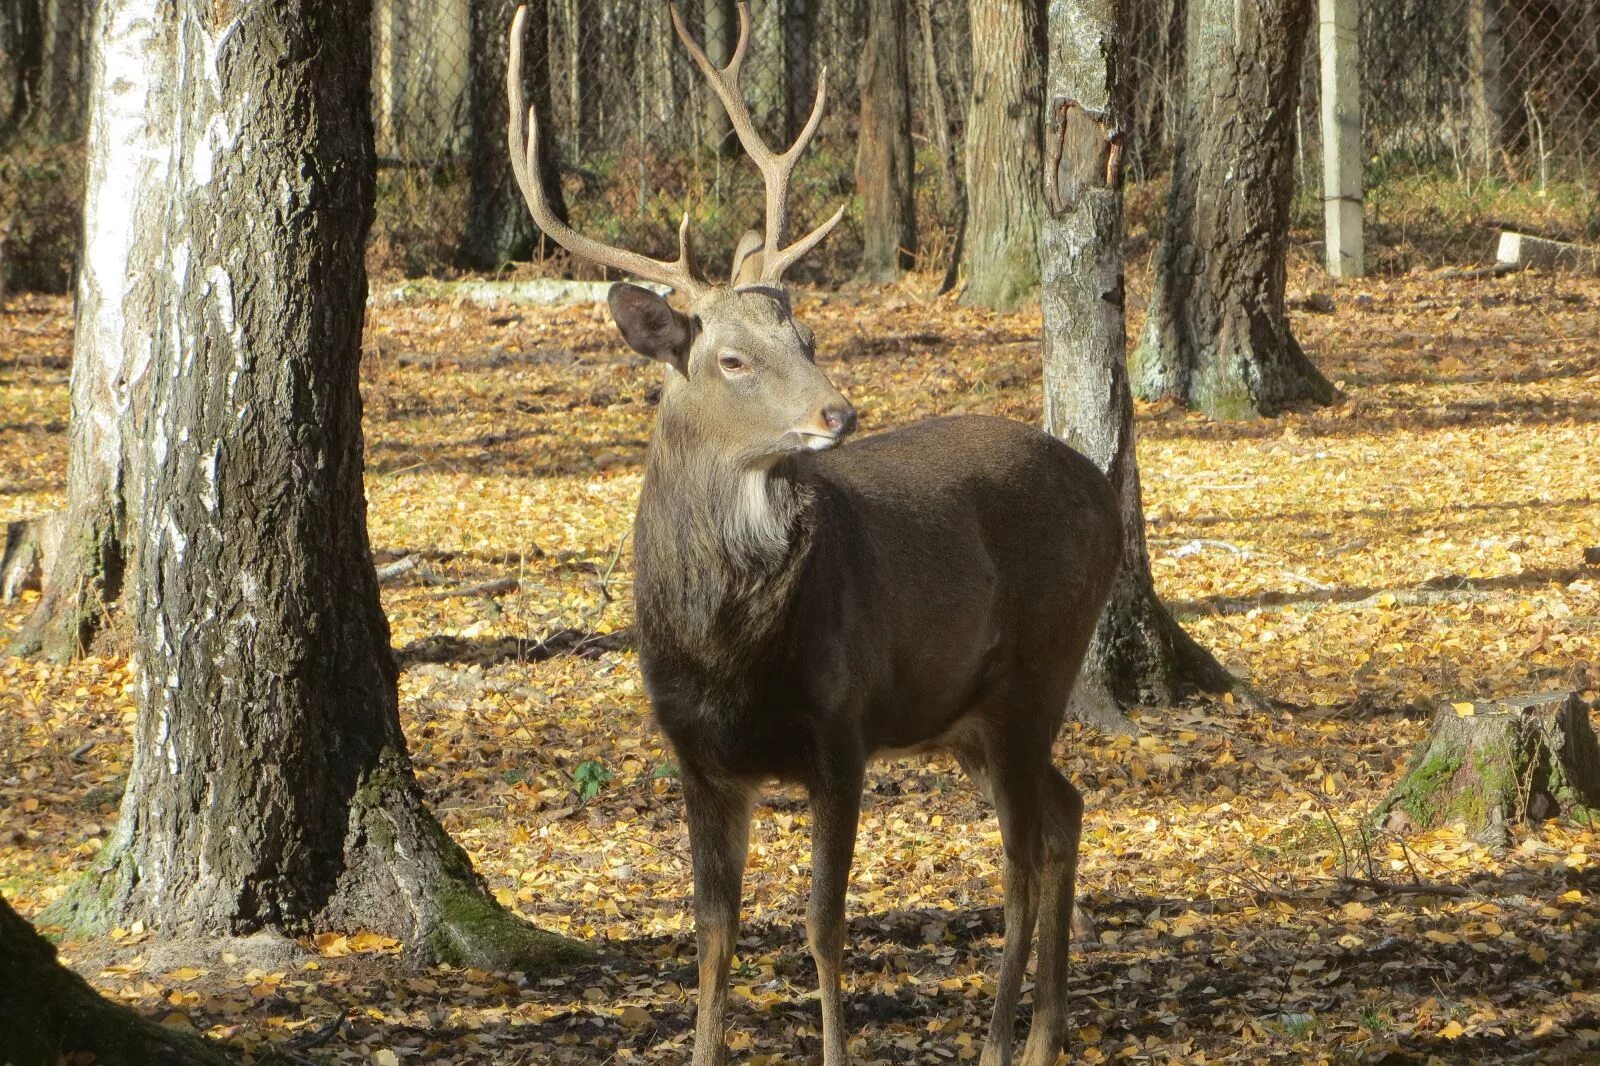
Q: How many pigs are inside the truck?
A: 0